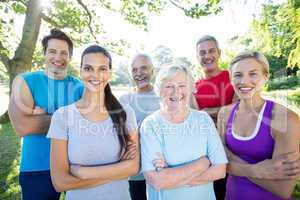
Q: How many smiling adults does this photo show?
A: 6